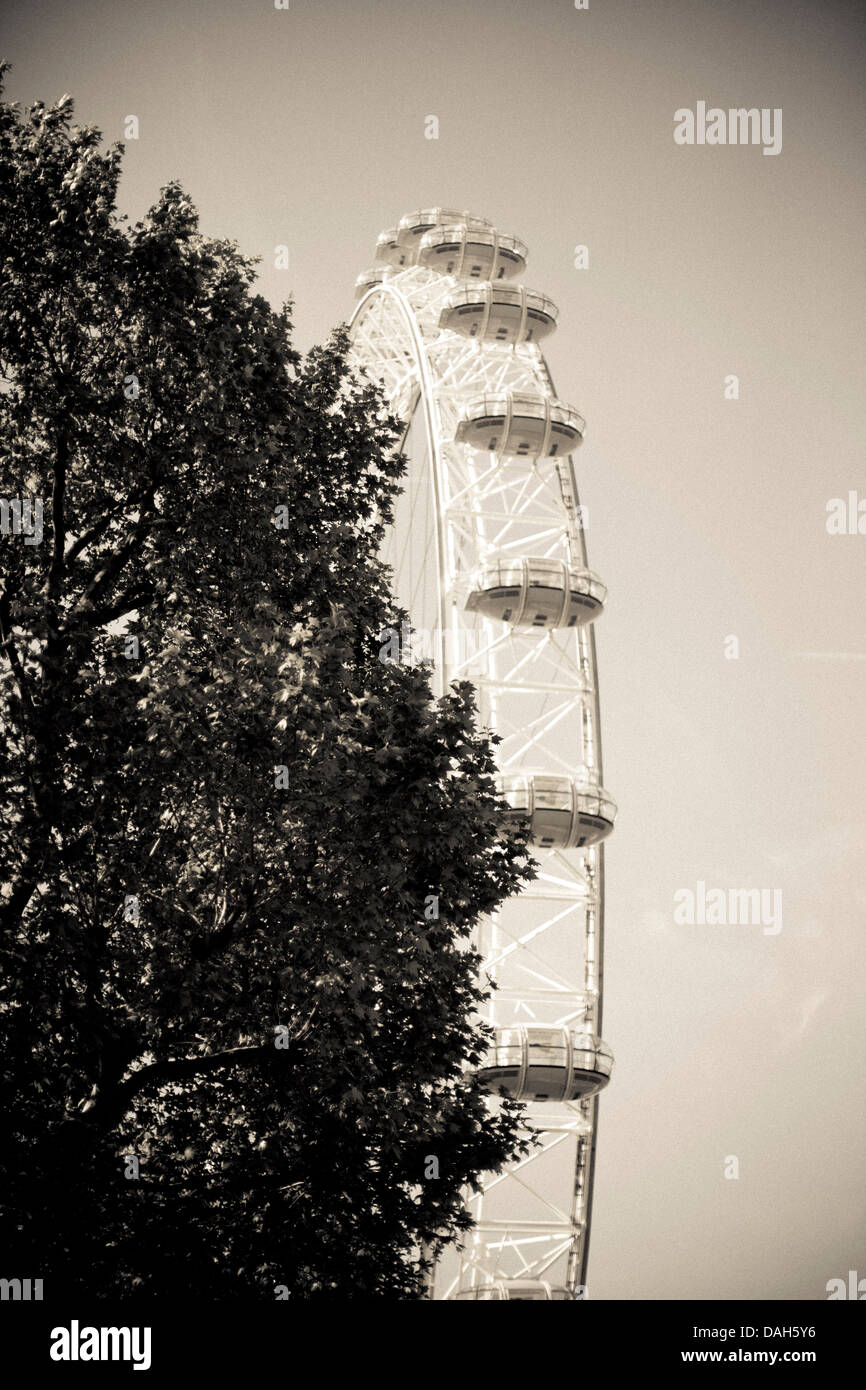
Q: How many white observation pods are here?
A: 10